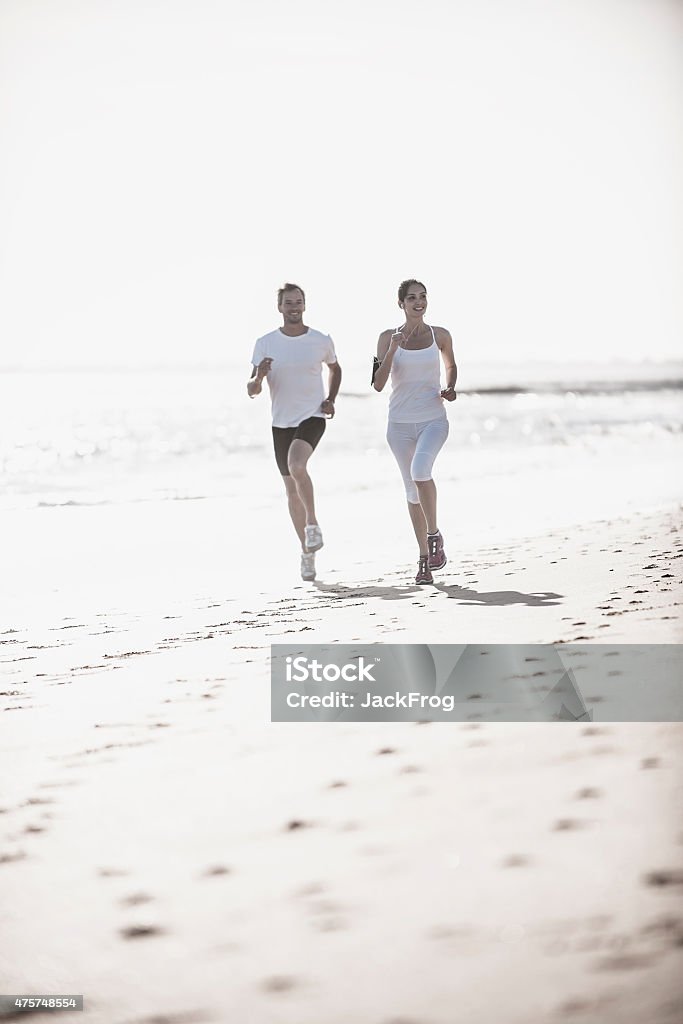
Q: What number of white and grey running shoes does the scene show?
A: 2